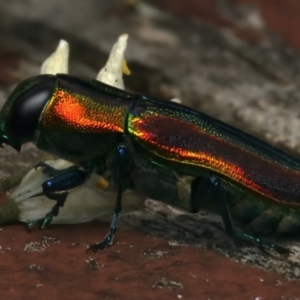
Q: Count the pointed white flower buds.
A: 2